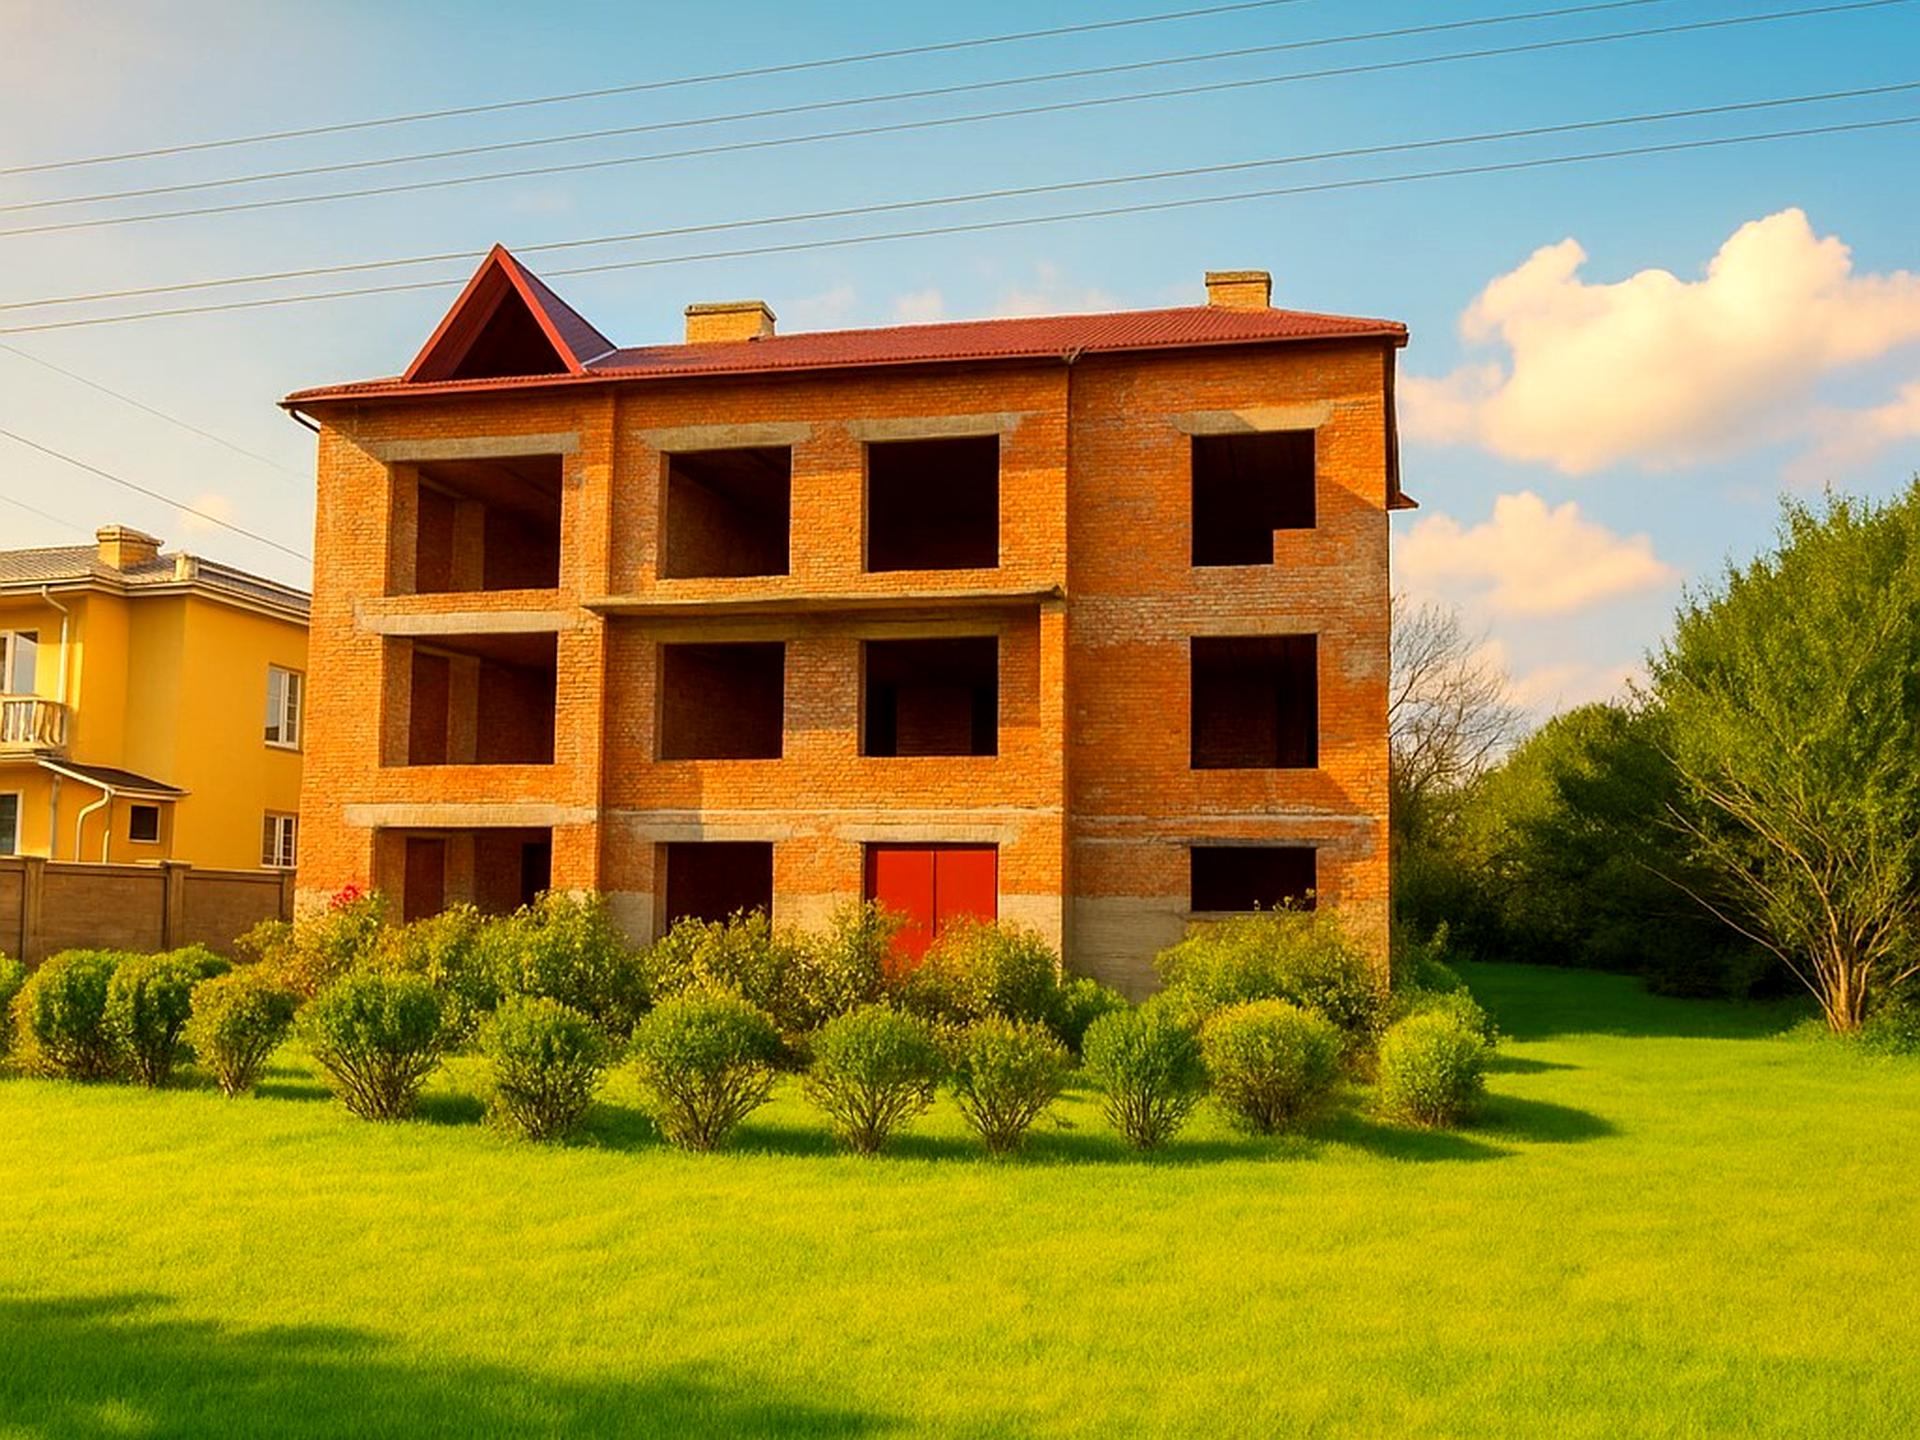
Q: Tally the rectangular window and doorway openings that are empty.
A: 11